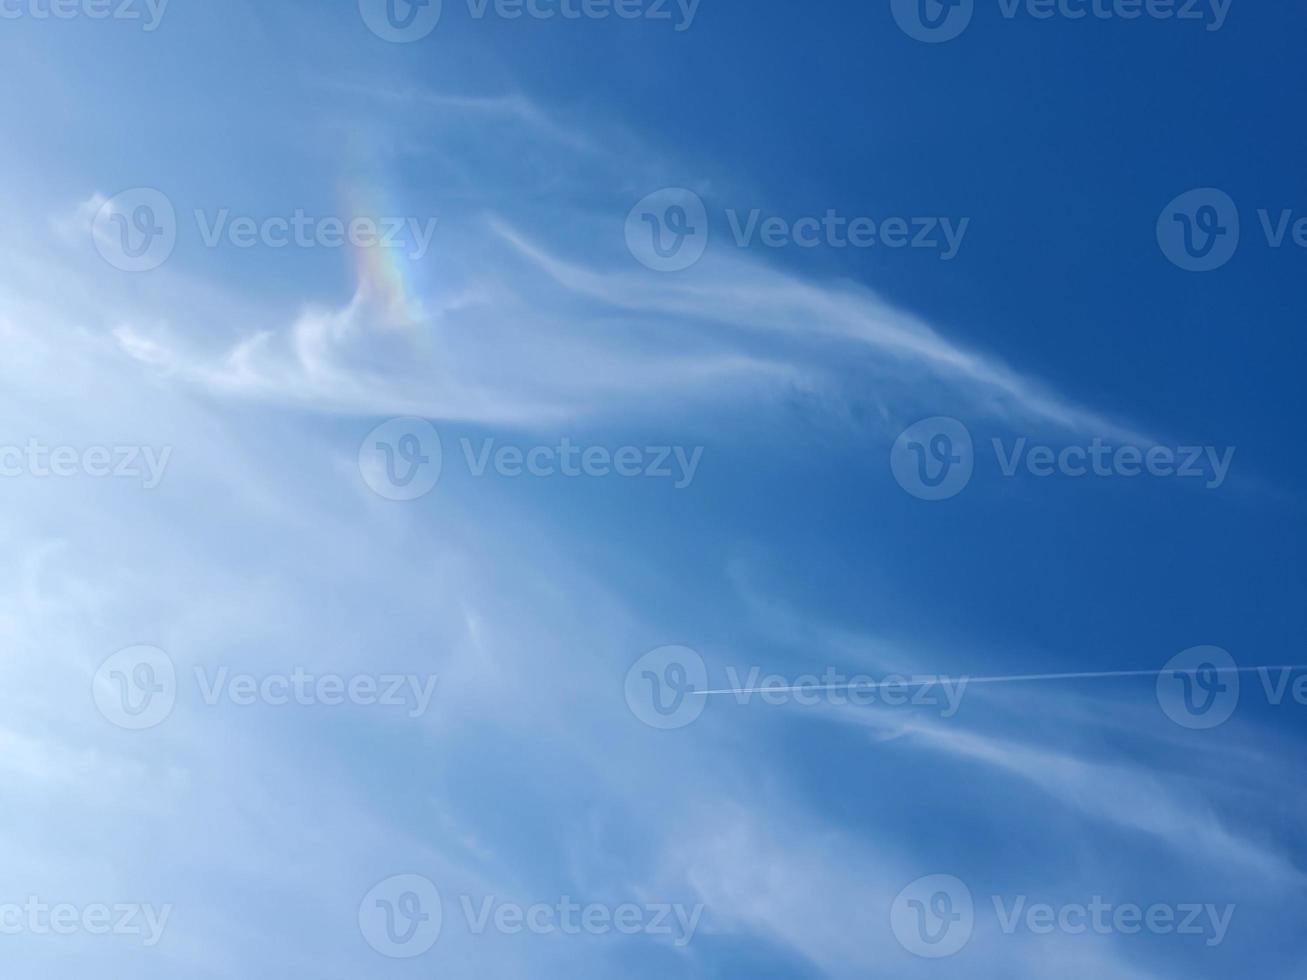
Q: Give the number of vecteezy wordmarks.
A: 15